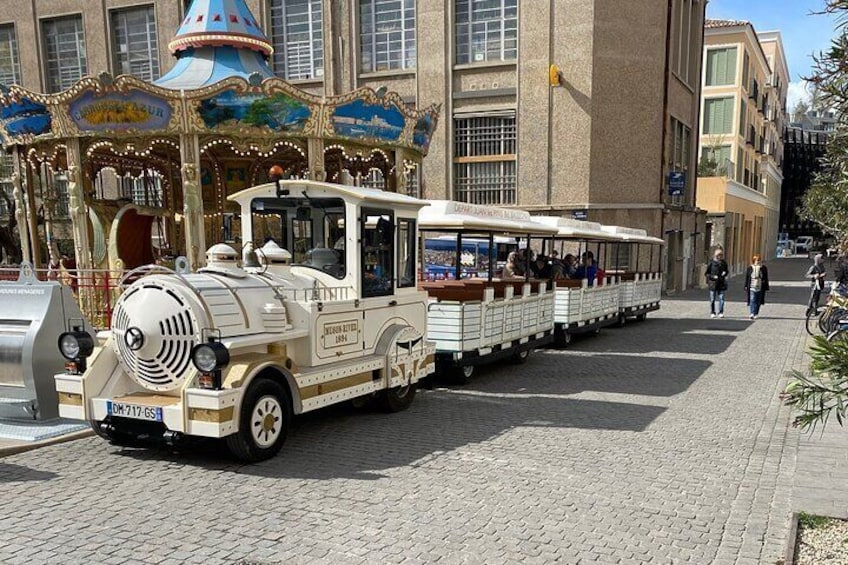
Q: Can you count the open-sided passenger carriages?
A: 3